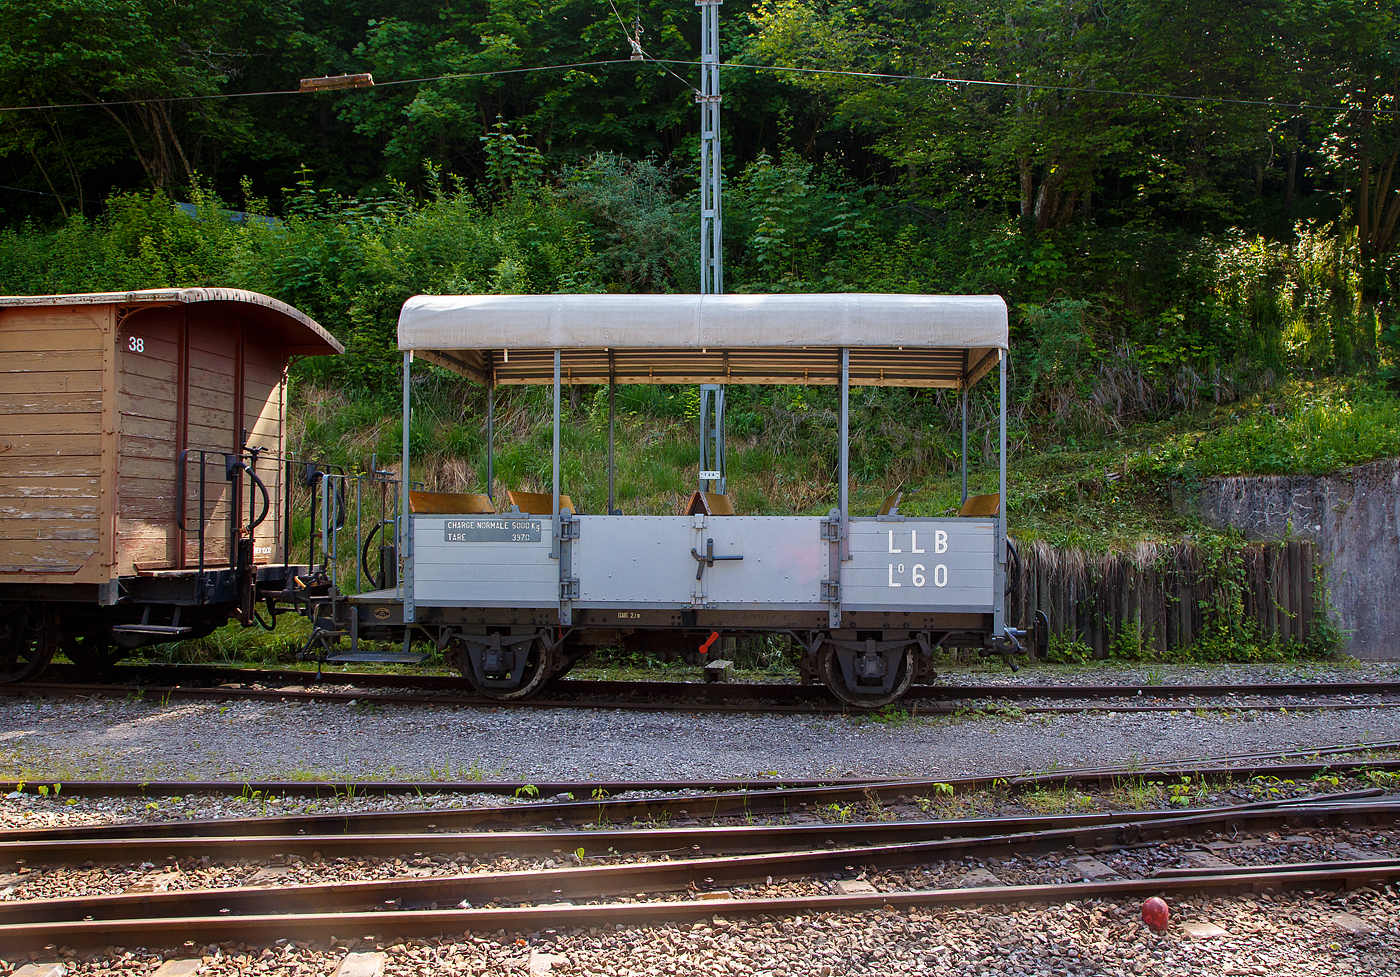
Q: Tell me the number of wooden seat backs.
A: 6